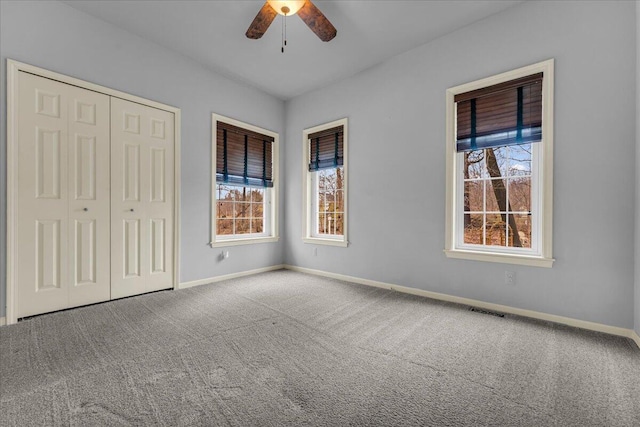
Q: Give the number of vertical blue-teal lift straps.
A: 7